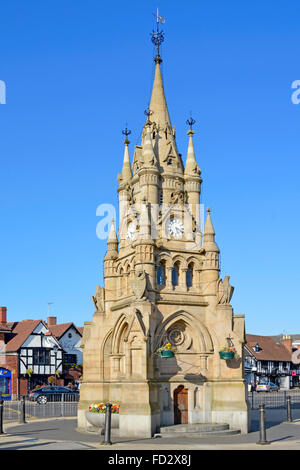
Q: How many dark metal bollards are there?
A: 5